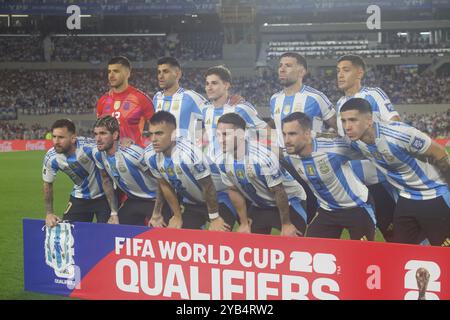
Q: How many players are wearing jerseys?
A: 11